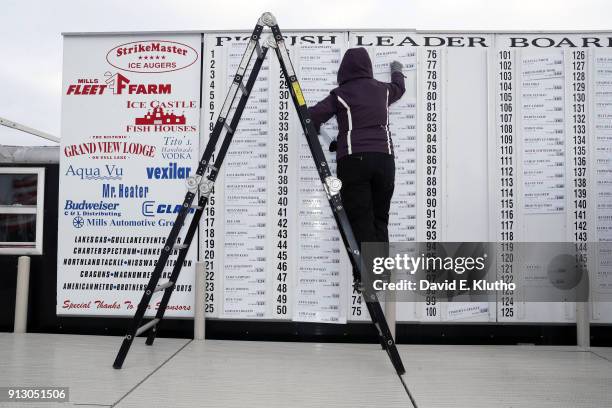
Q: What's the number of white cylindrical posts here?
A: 4